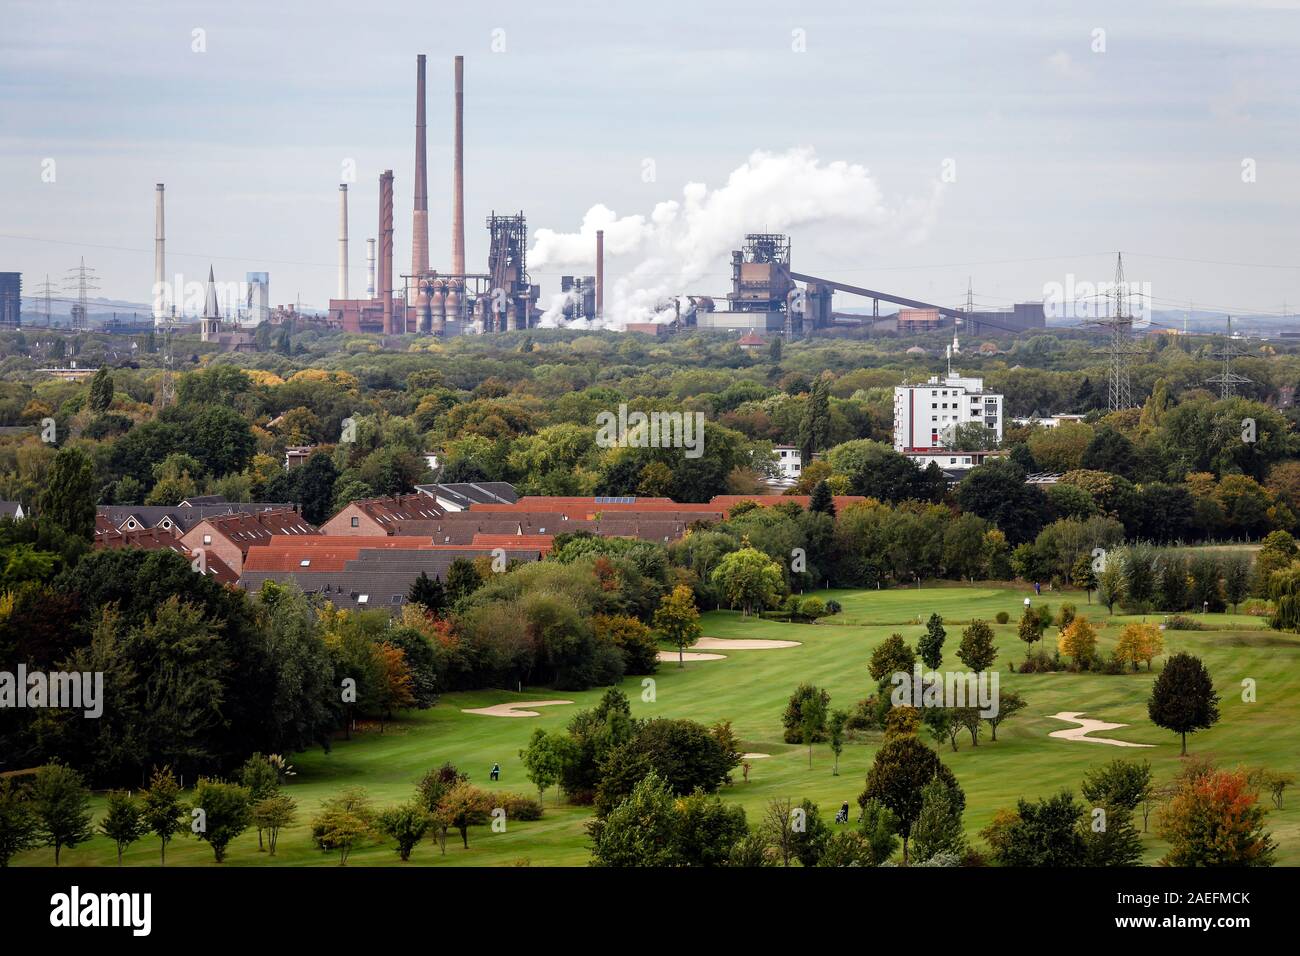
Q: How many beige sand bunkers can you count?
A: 5